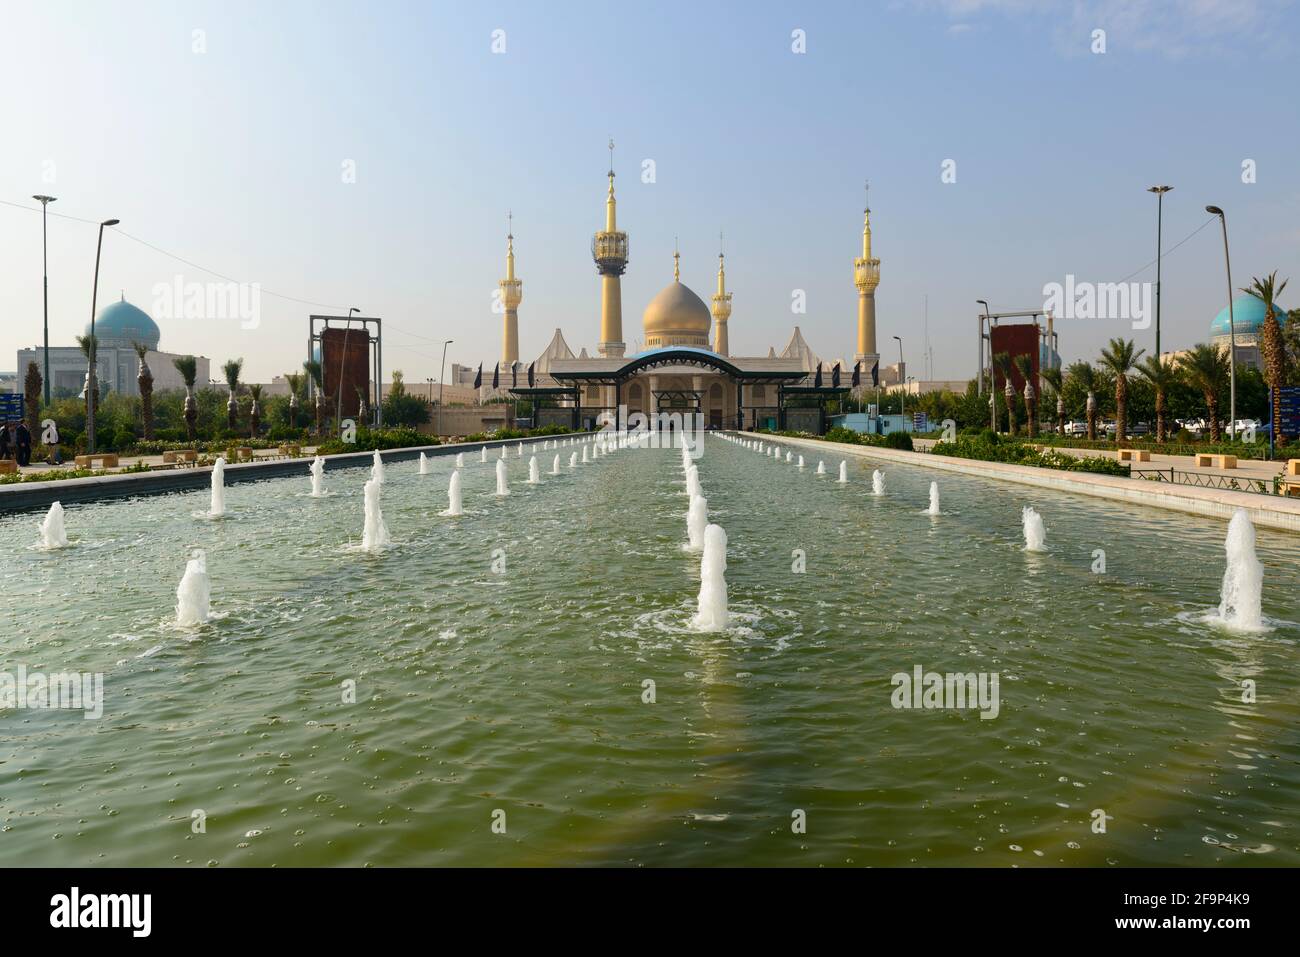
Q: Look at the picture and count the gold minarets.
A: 4